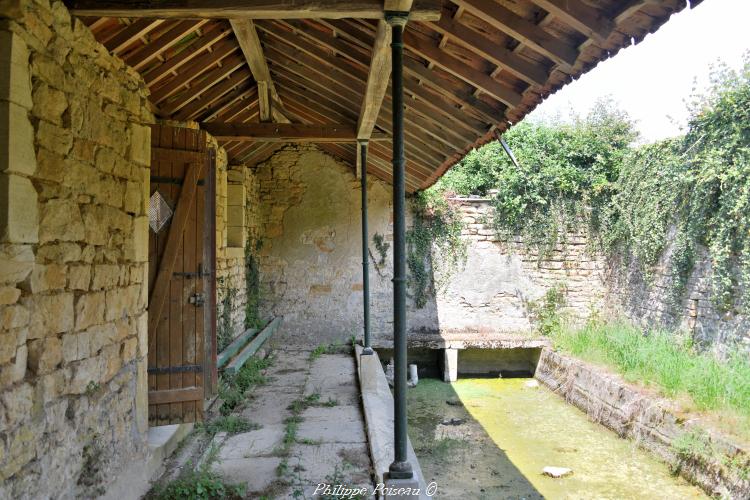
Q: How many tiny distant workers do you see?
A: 0